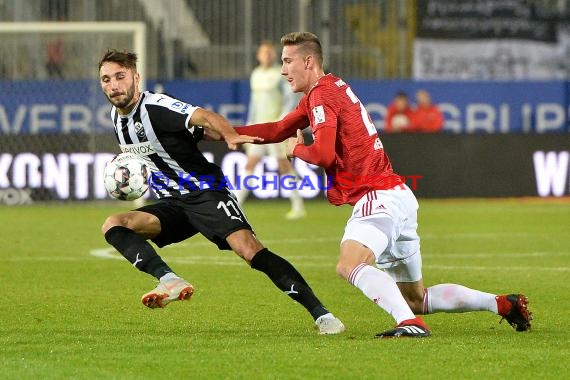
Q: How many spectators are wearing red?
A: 2